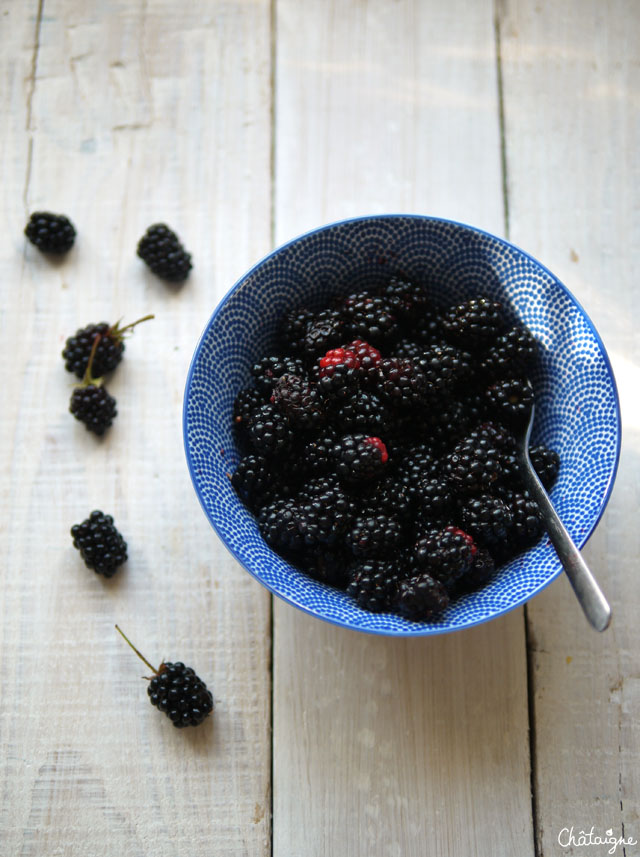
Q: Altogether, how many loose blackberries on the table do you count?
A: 6